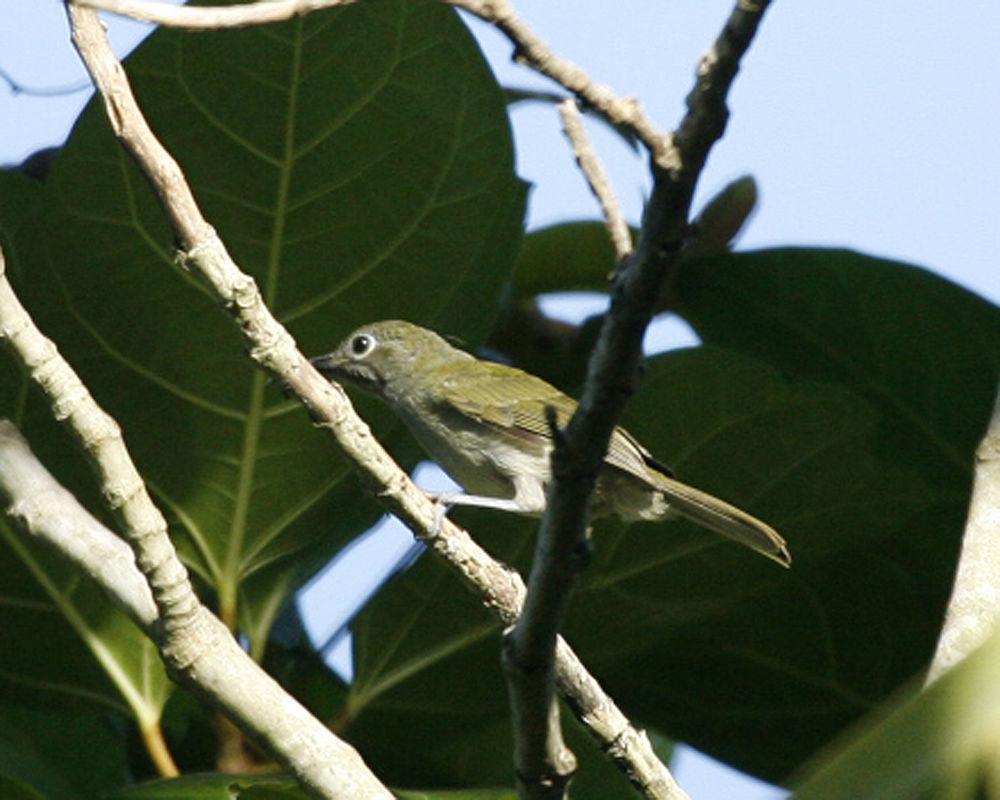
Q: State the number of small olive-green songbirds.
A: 1